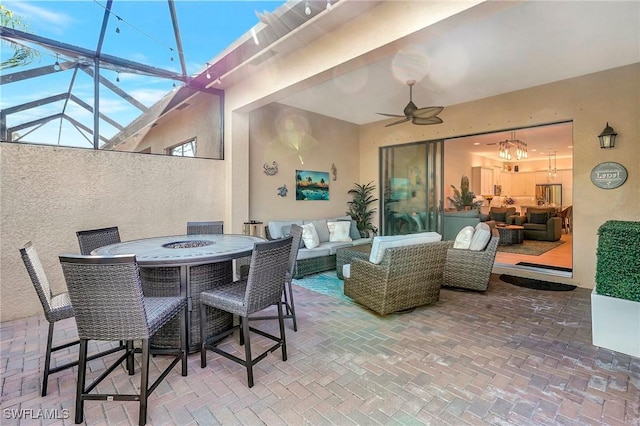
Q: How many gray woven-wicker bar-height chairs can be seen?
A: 6